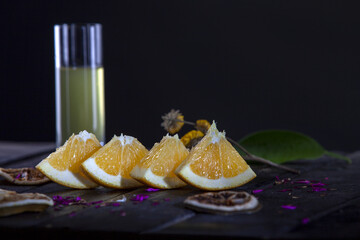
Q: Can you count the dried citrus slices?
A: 3